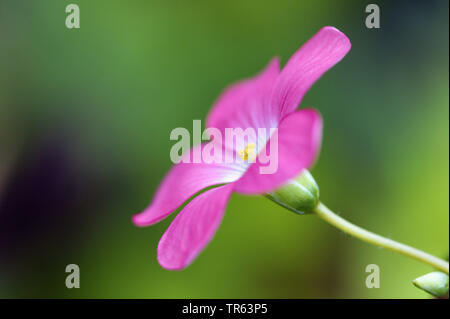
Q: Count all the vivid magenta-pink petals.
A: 5